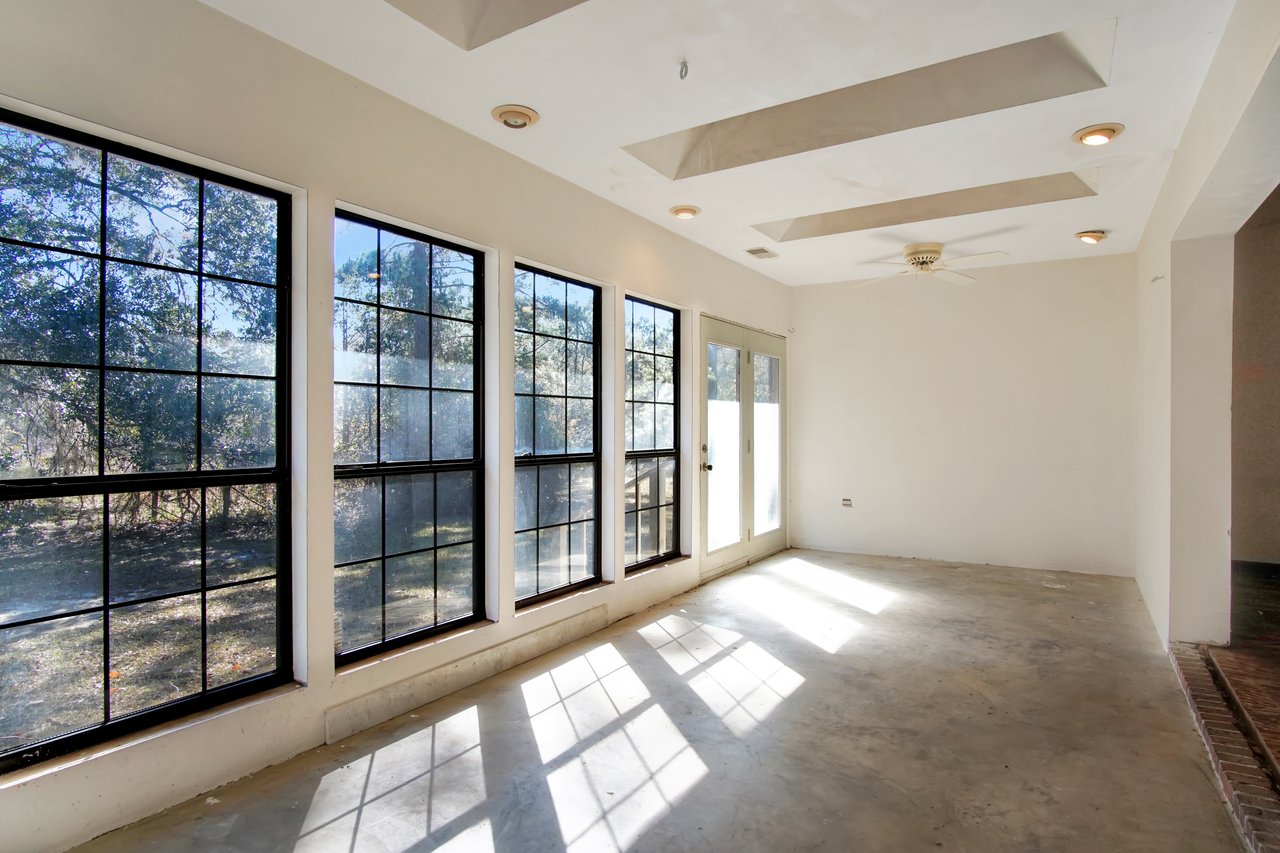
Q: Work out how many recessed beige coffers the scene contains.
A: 3